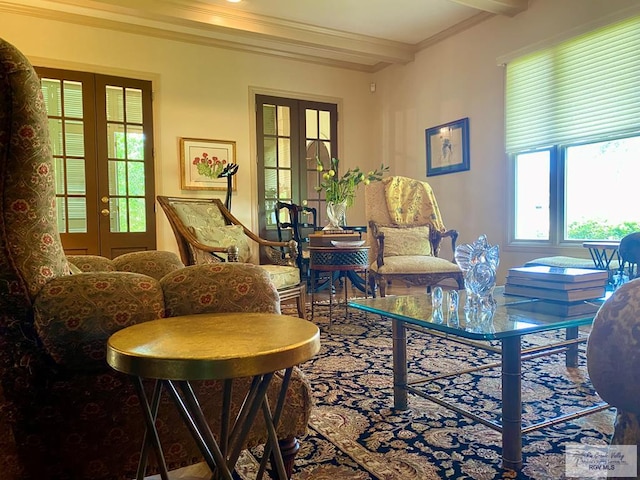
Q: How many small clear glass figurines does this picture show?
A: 2